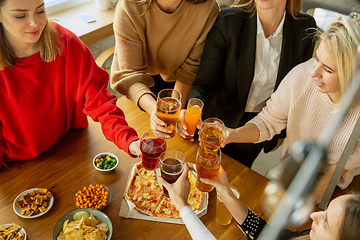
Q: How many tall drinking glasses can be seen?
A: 7